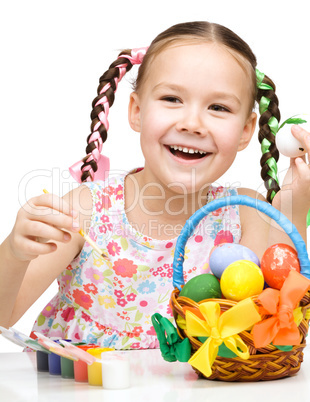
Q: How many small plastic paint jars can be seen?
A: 6